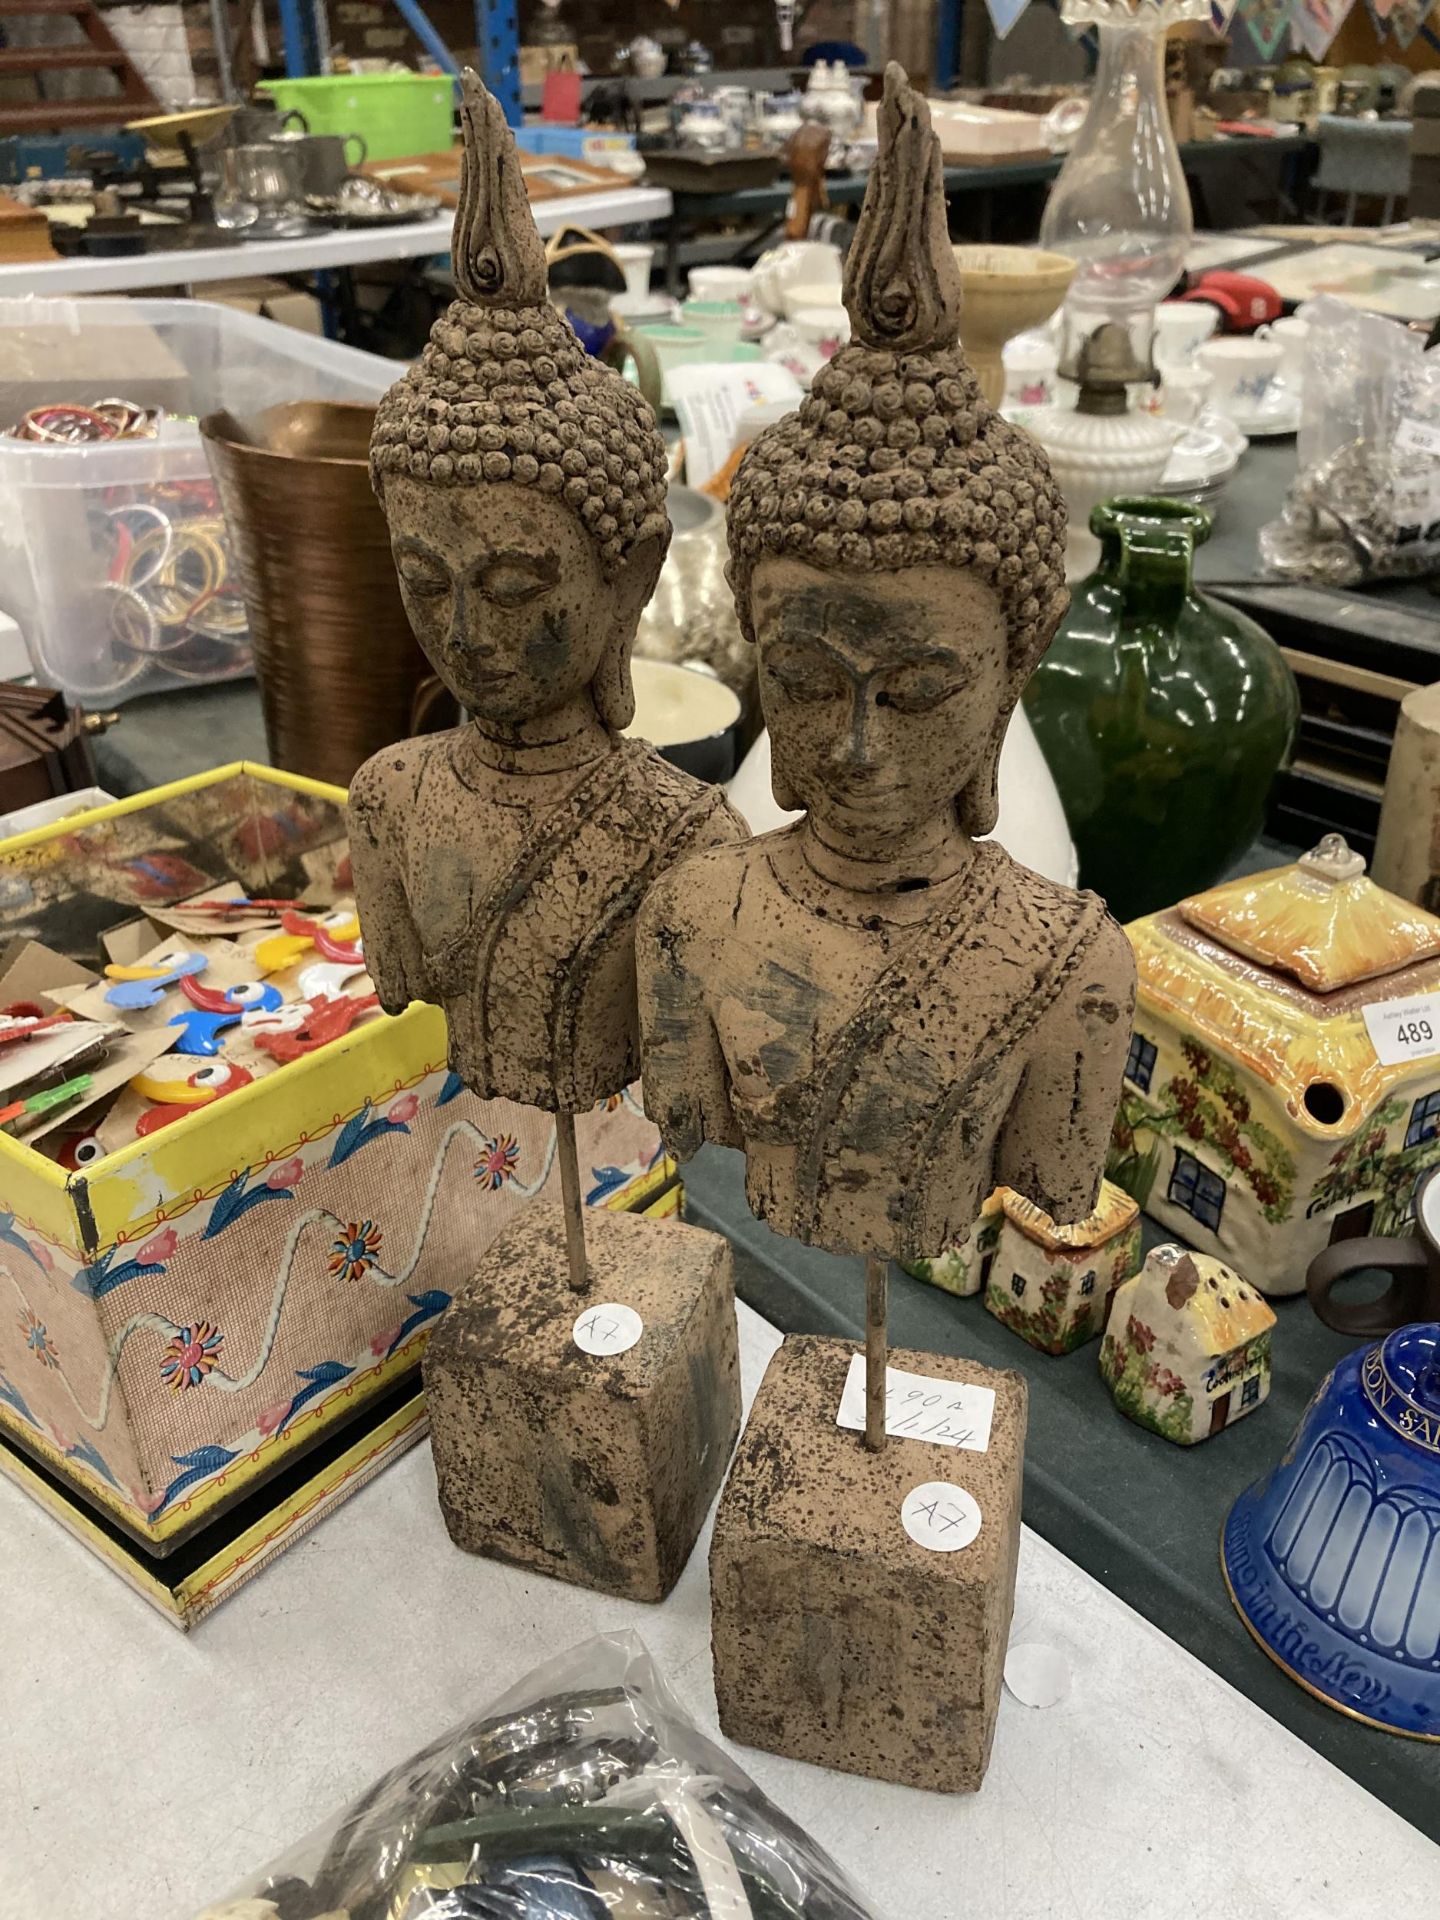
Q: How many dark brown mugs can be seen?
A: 1